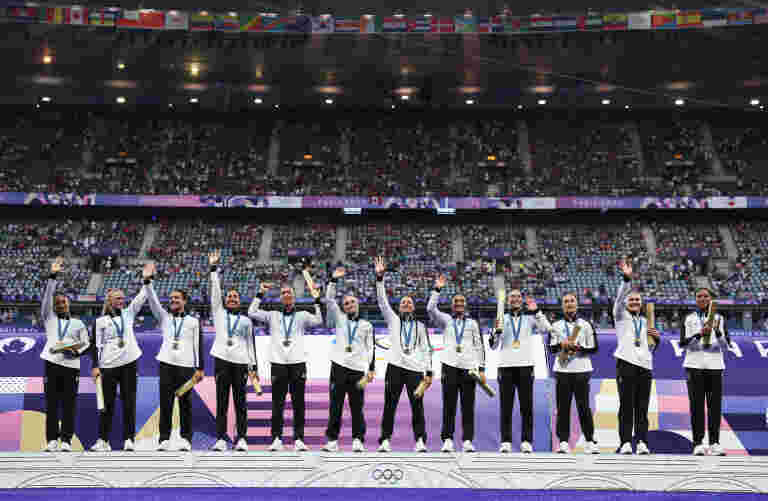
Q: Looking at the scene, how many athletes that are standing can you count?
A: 12